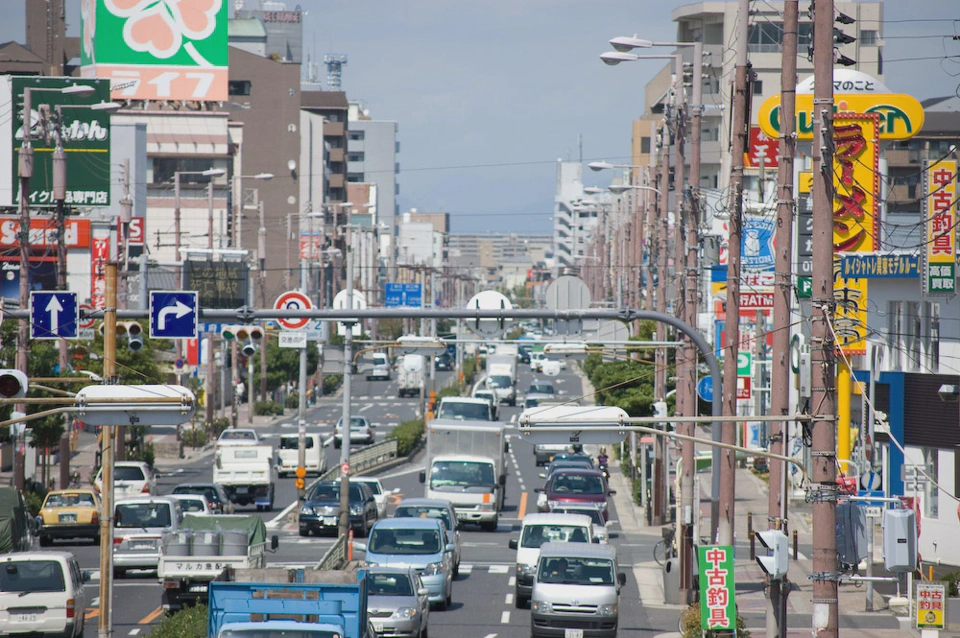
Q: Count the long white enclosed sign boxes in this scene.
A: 4